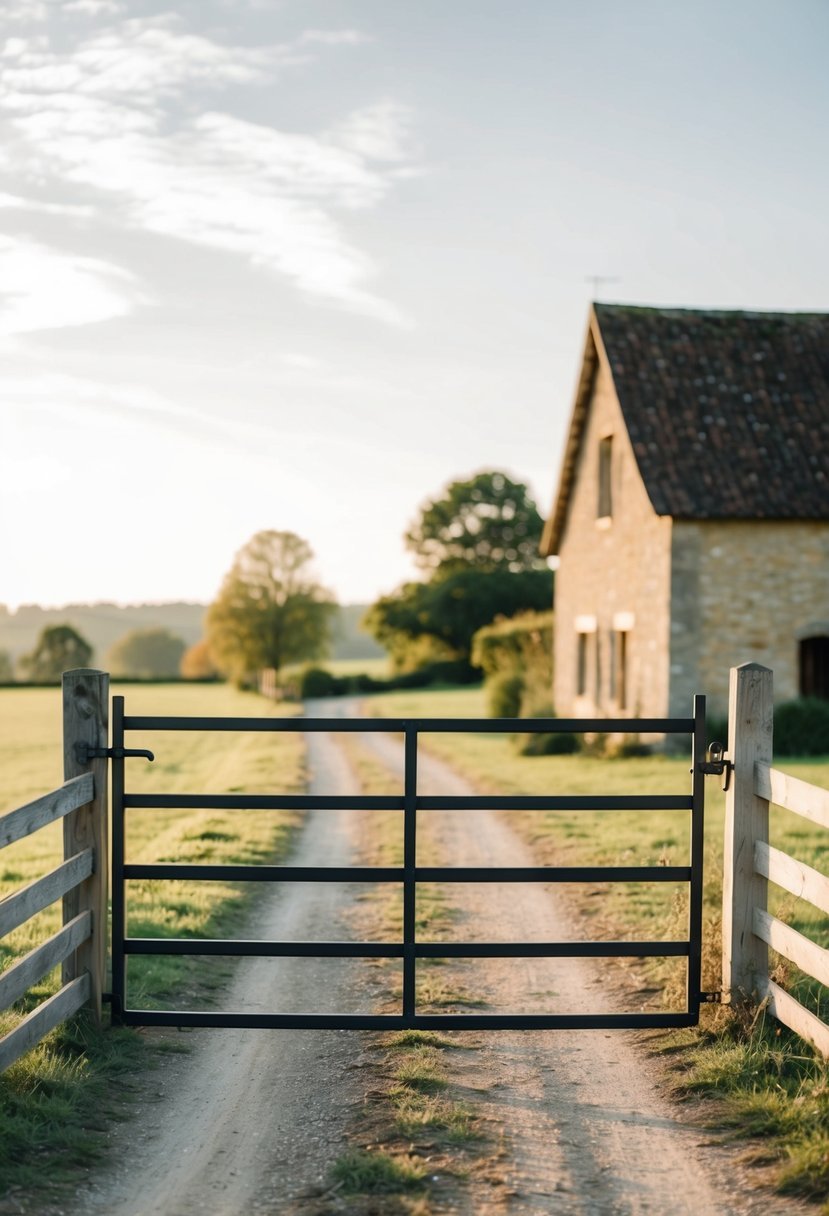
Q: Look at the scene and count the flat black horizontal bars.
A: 5